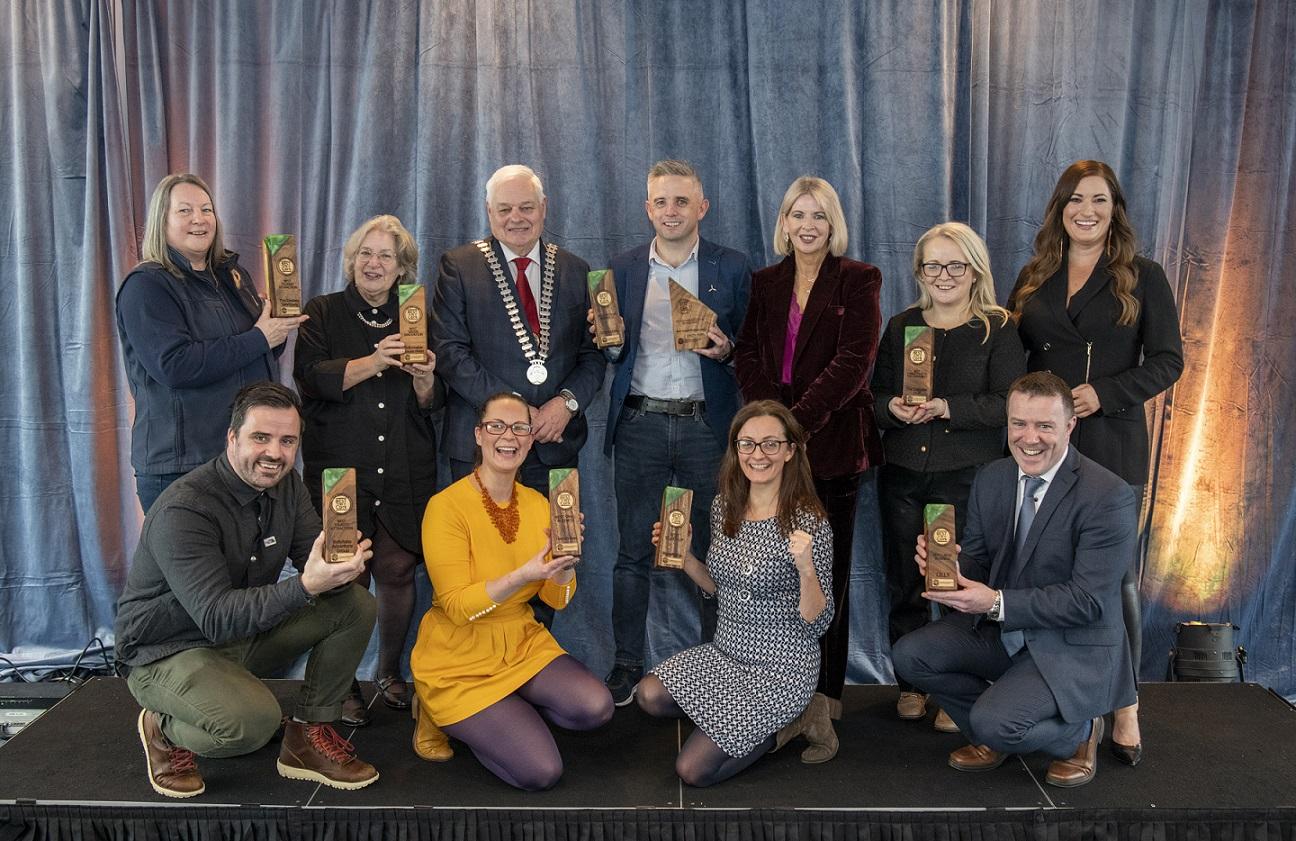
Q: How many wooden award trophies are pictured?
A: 9